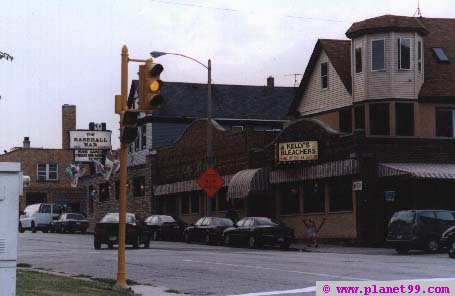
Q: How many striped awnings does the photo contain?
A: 4